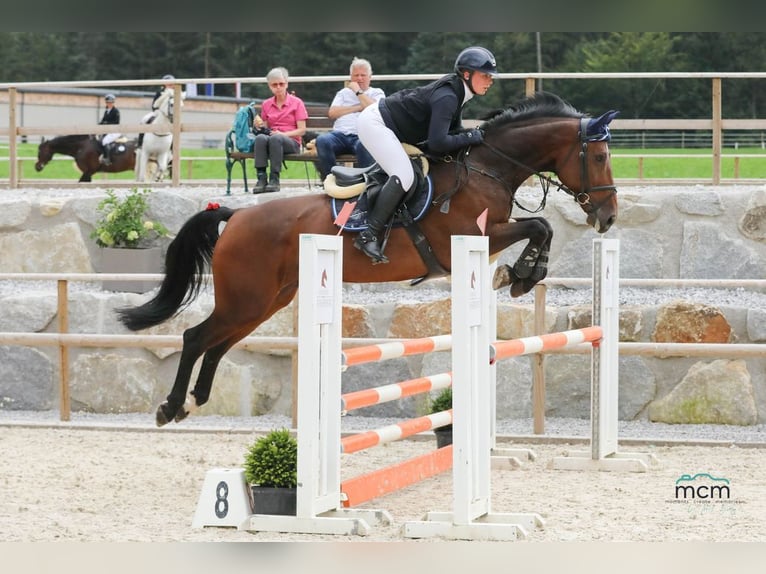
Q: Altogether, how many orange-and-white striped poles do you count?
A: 4